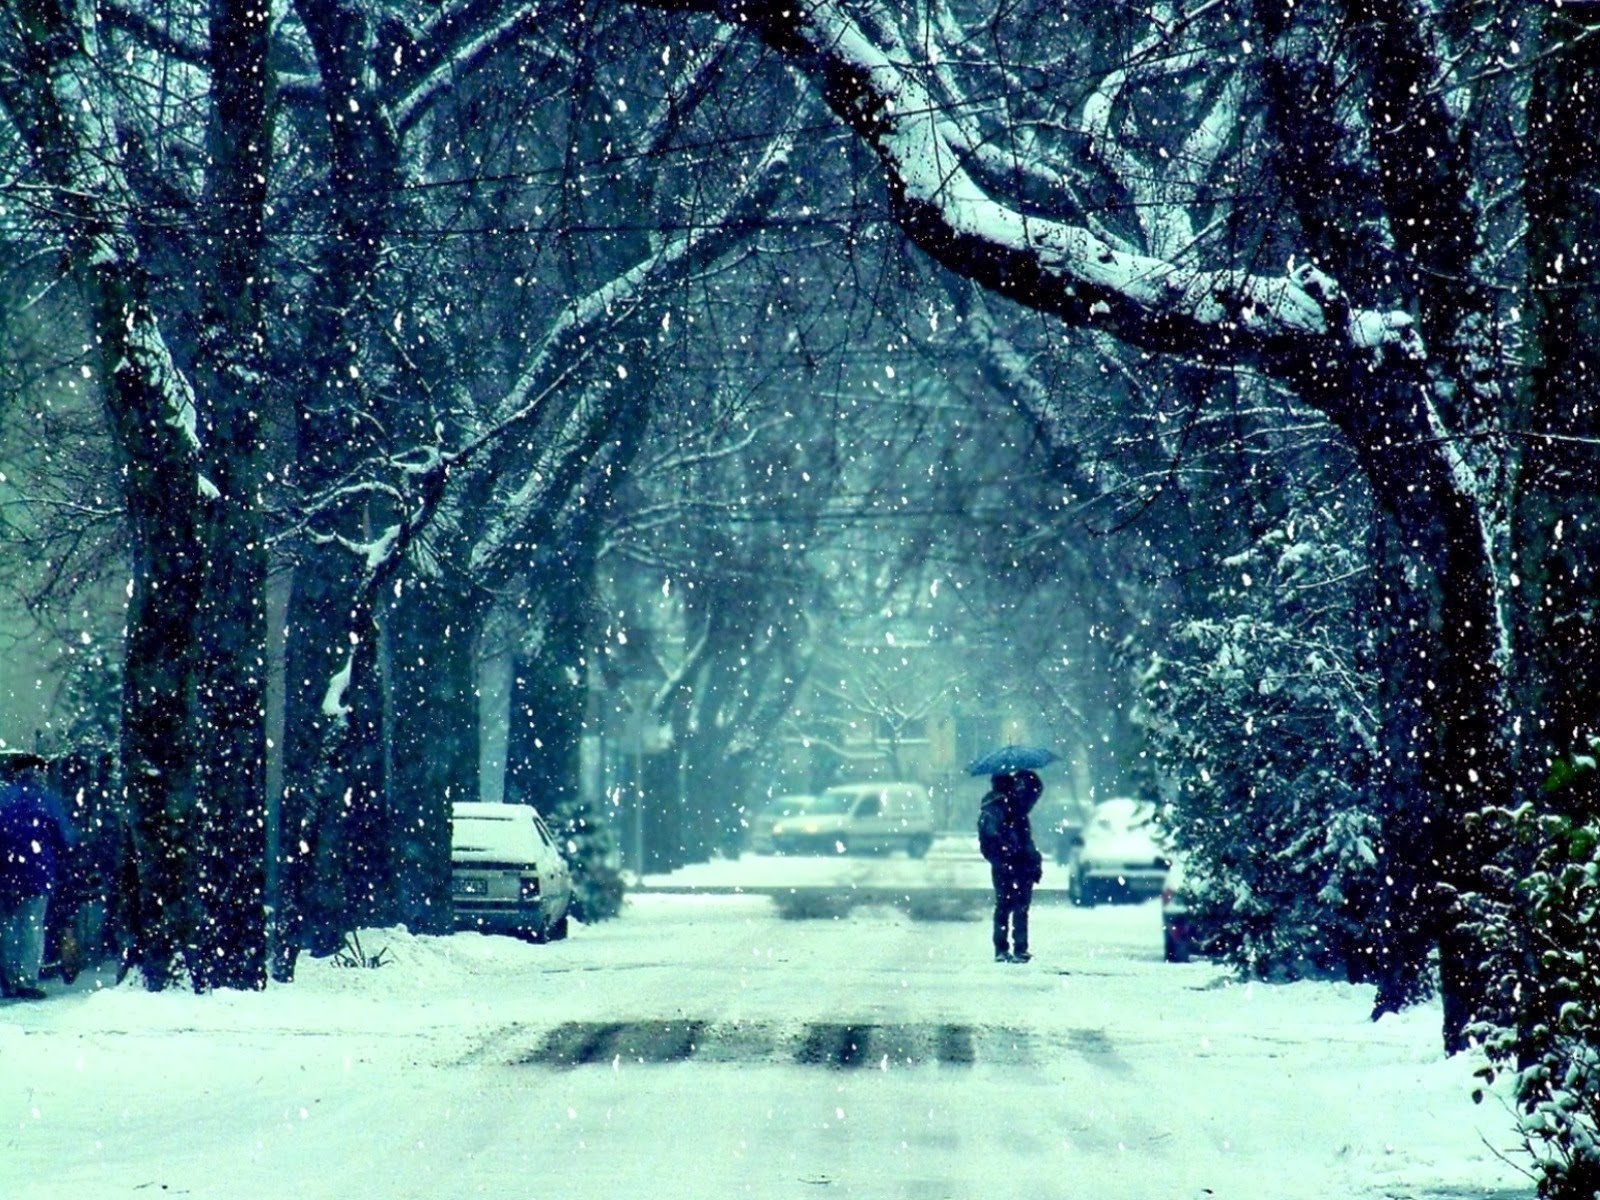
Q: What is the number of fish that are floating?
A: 0